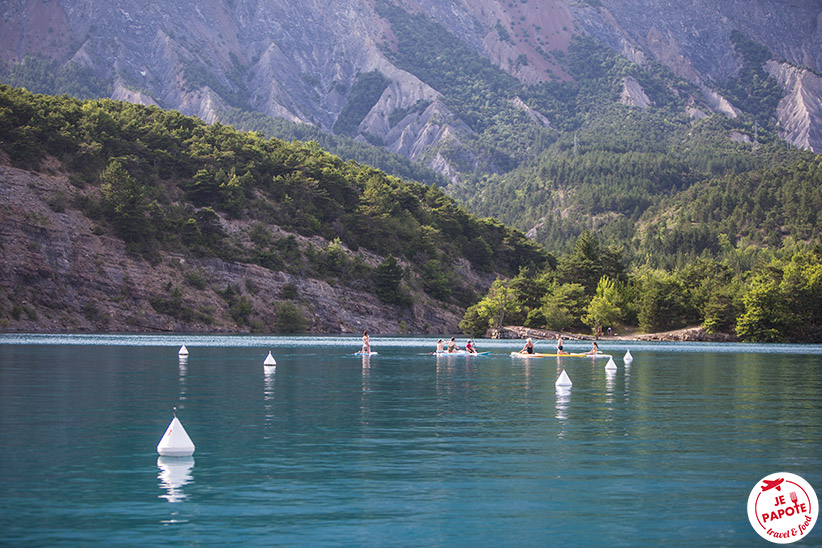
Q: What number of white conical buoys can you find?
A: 6